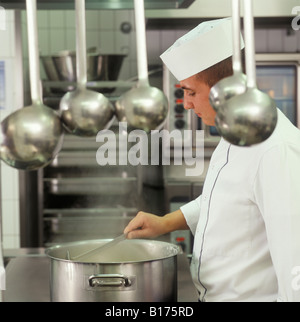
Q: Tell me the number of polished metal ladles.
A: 5